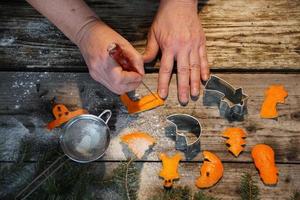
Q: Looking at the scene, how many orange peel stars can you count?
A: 1